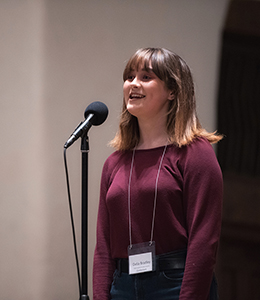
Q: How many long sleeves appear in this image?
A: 2